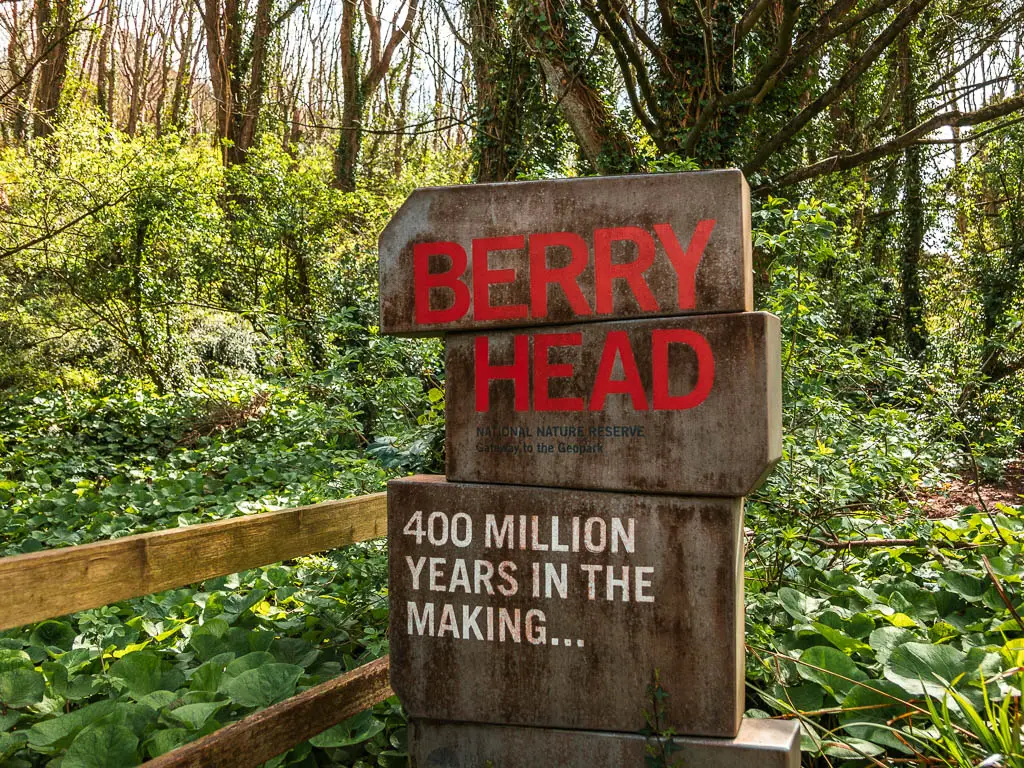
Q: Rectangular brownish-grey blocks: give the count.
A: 4